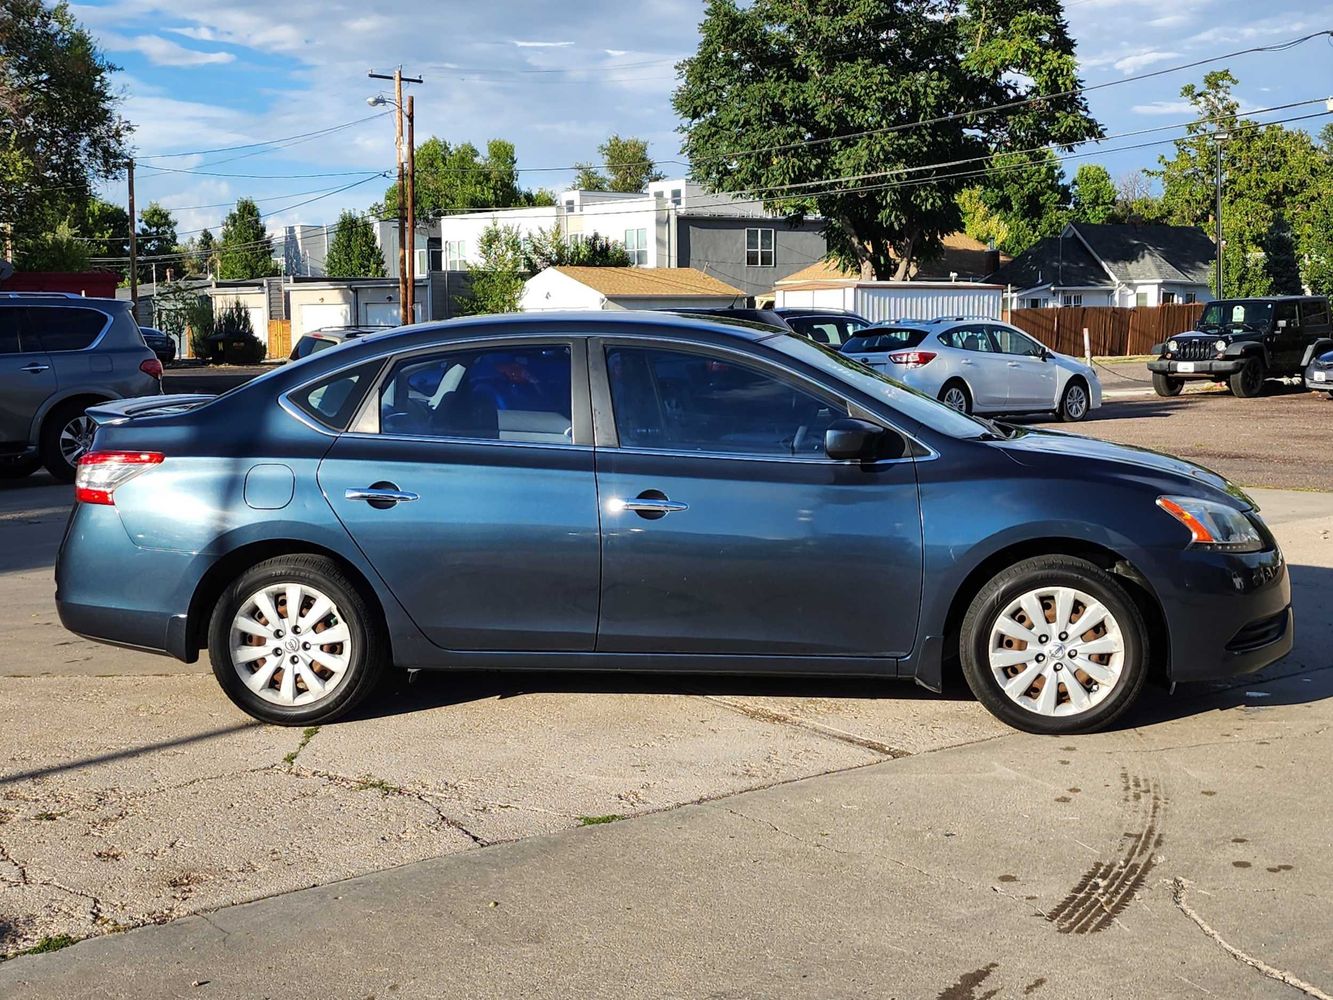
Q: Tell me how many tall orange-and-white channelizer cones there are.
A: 0